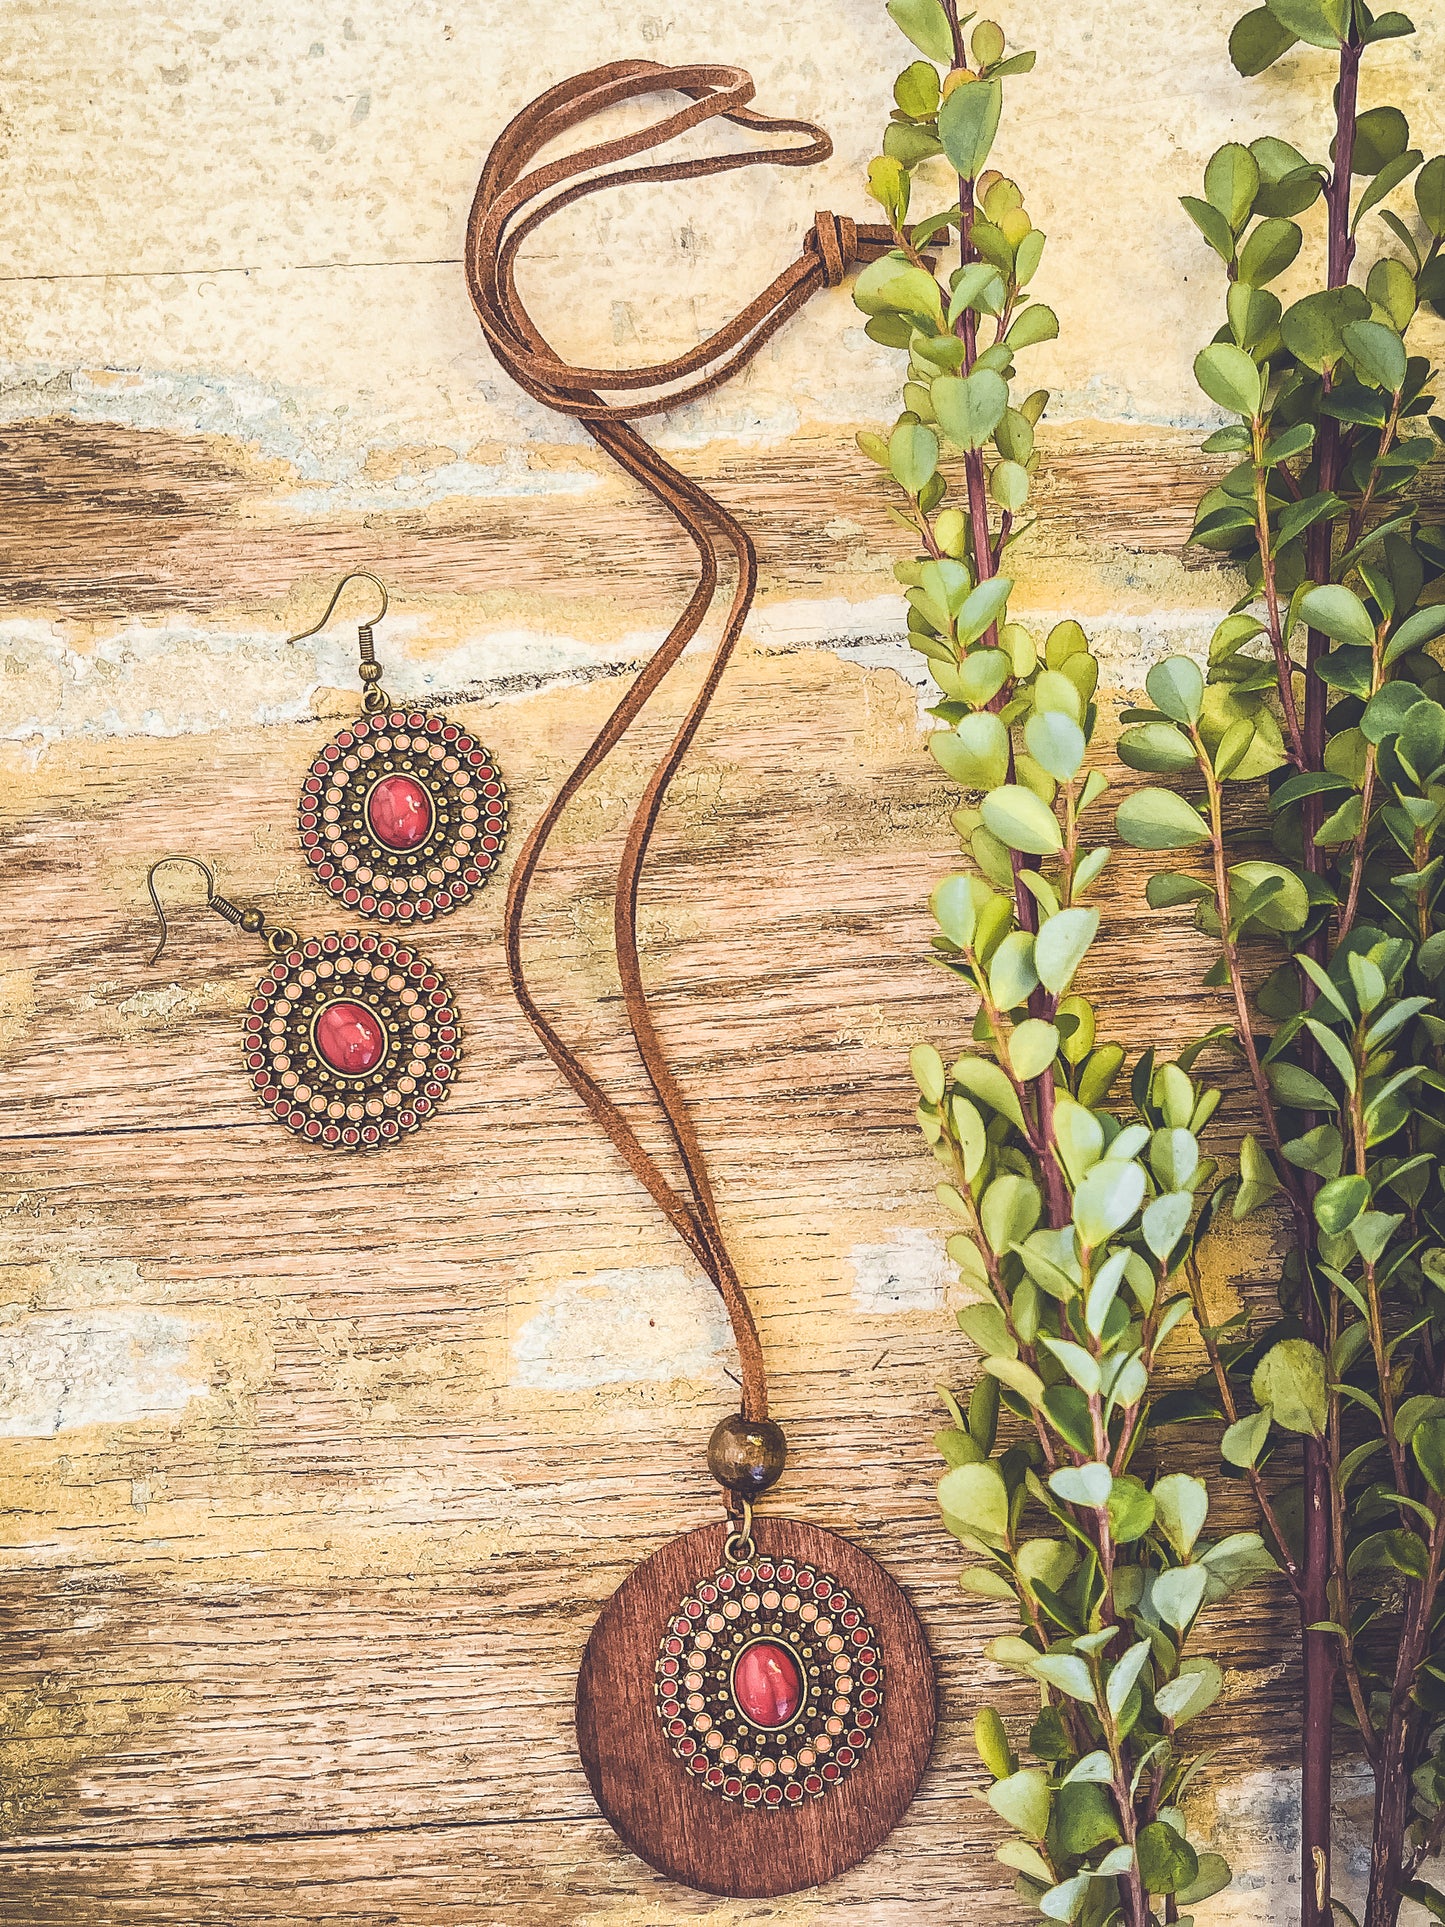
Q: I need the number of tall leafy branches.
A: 2